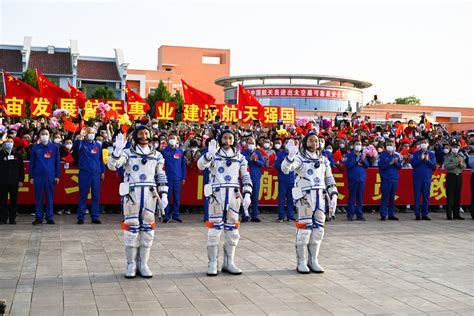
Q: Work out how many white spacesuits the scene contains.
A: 3